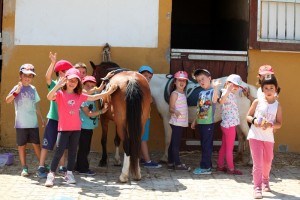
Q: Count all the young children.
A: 11